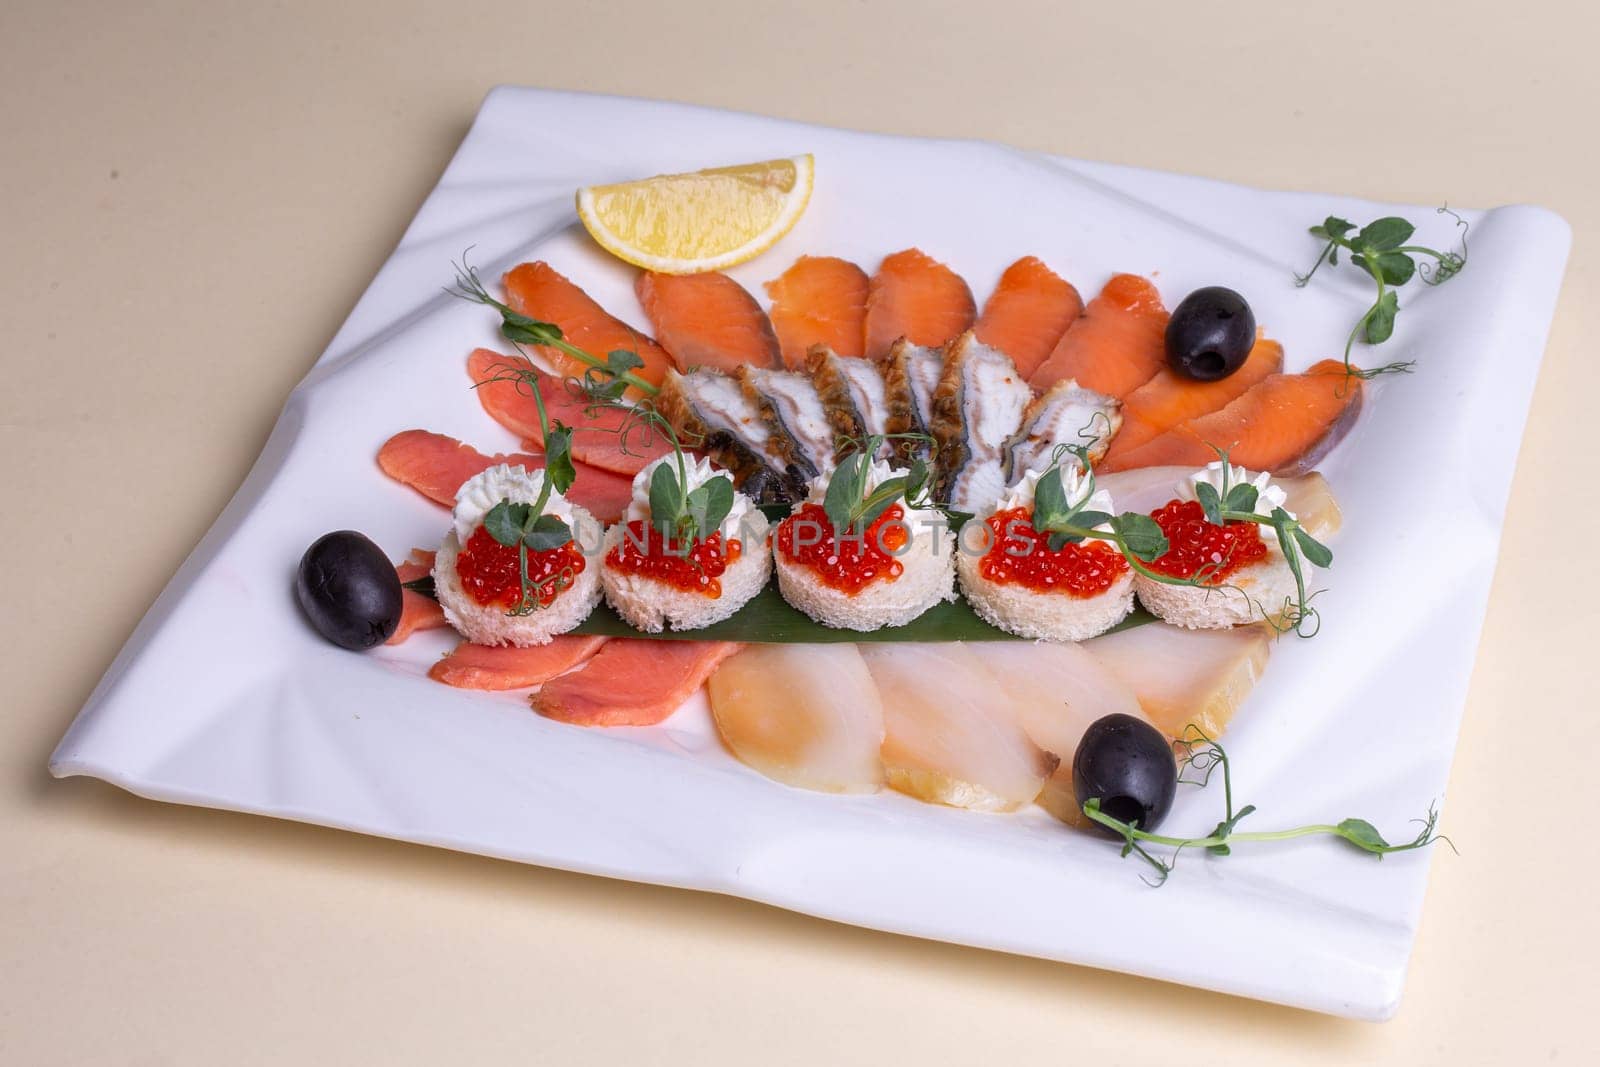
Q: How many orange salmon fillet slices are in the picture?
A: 8